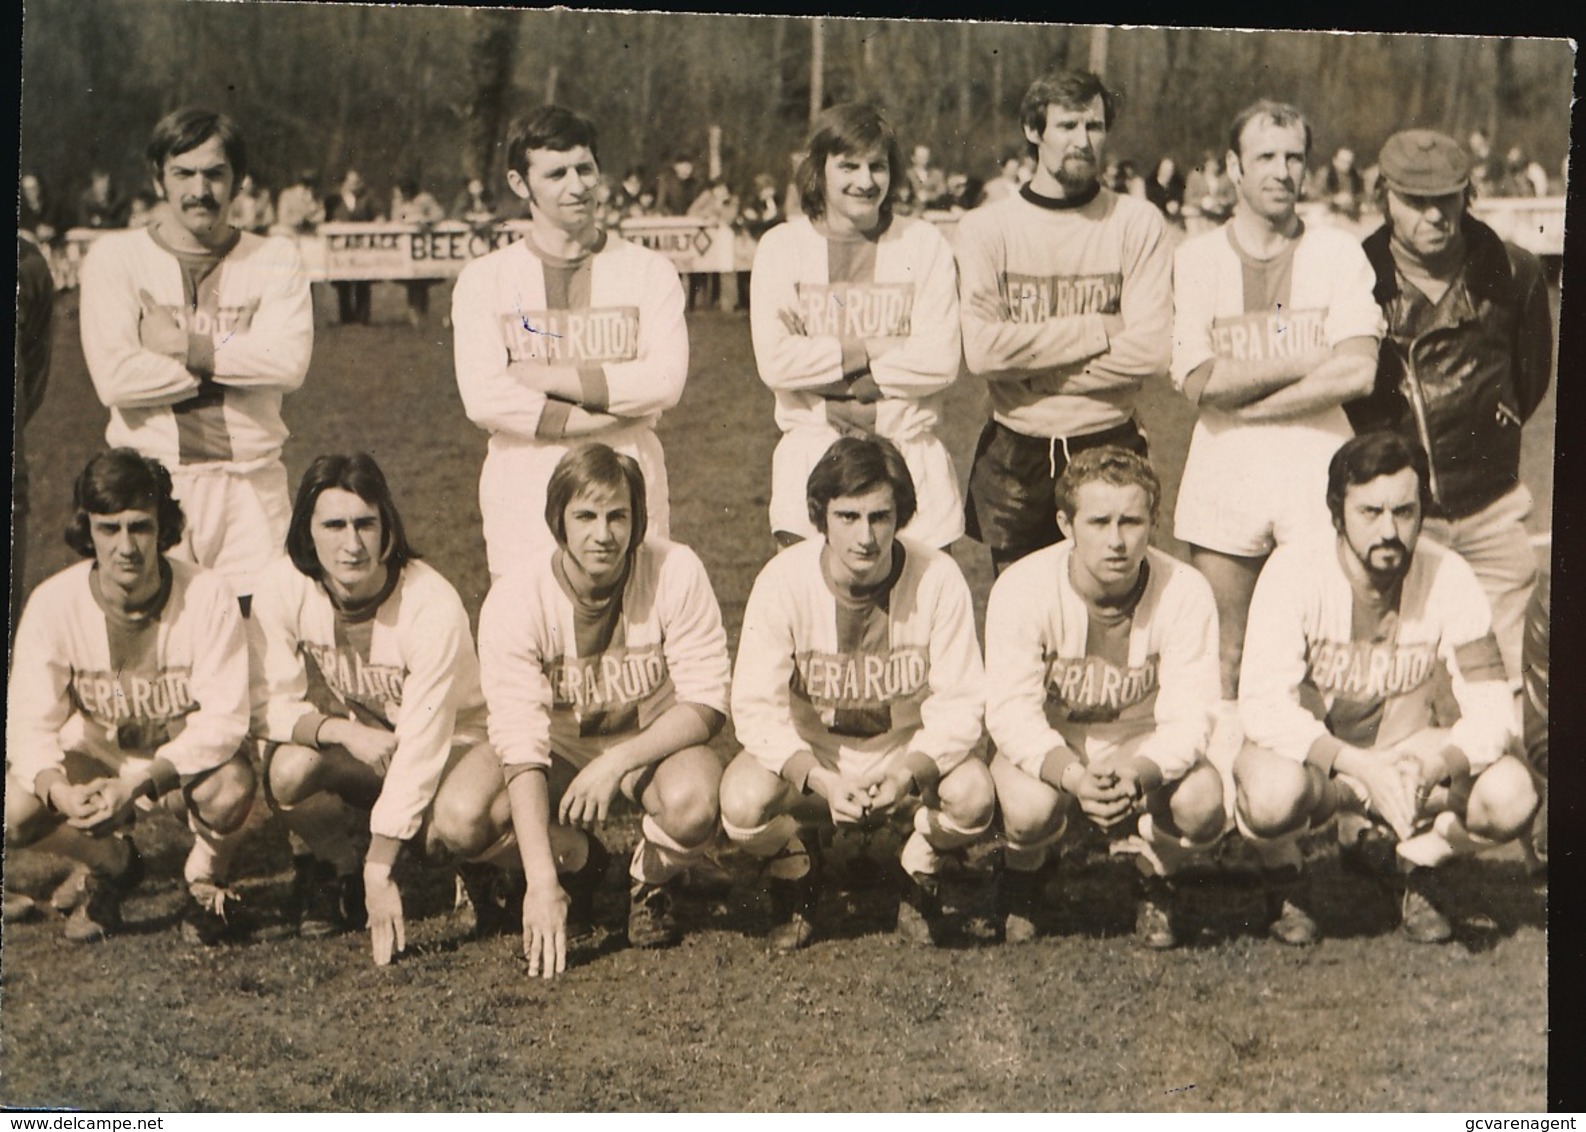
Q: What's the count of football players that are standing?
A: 5